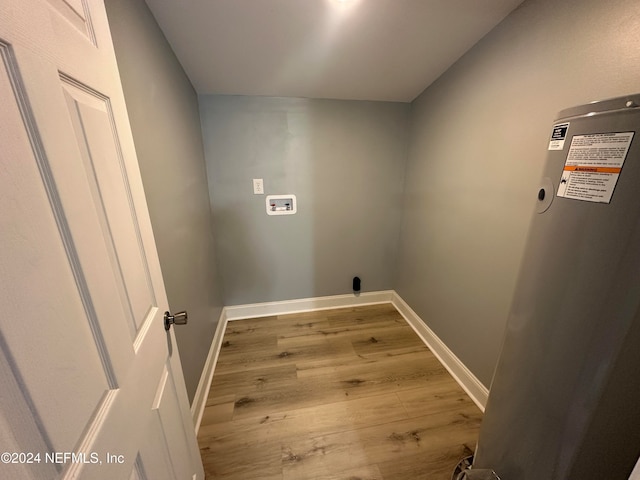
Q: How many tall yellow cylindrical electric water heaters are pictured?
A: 0